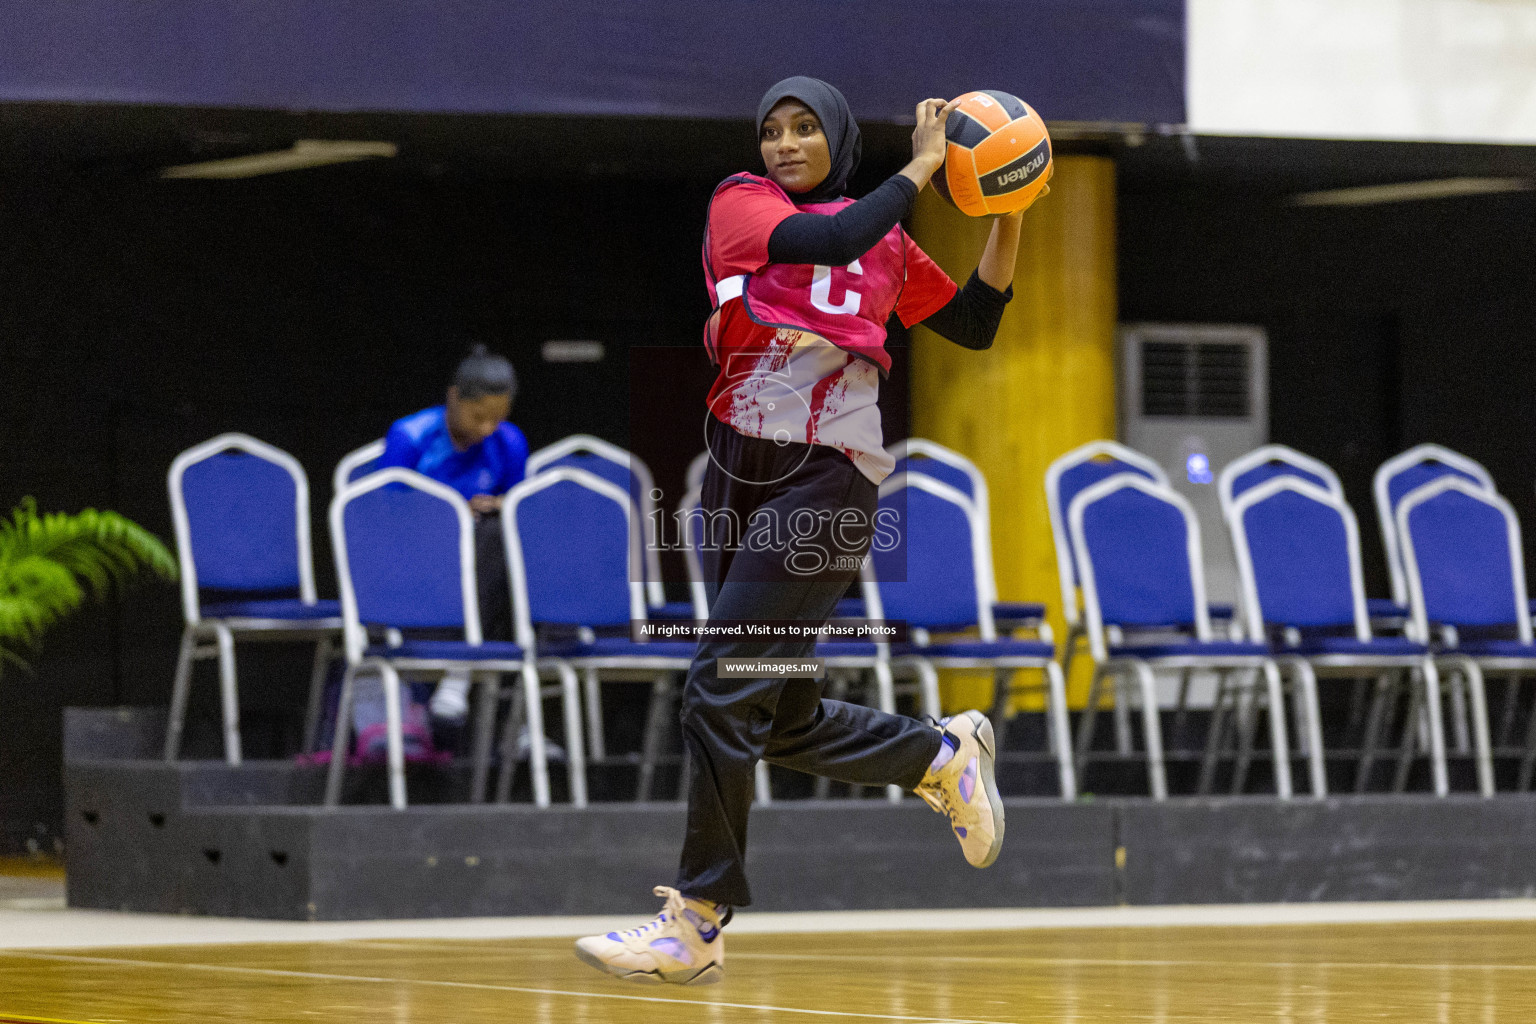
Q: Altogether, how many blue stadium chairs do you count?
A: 15